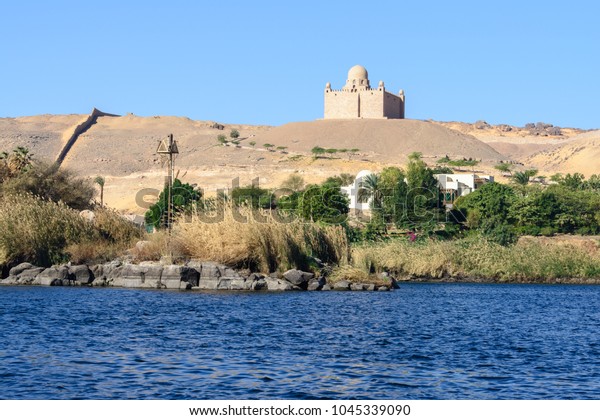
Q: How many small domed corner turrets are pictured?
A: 3